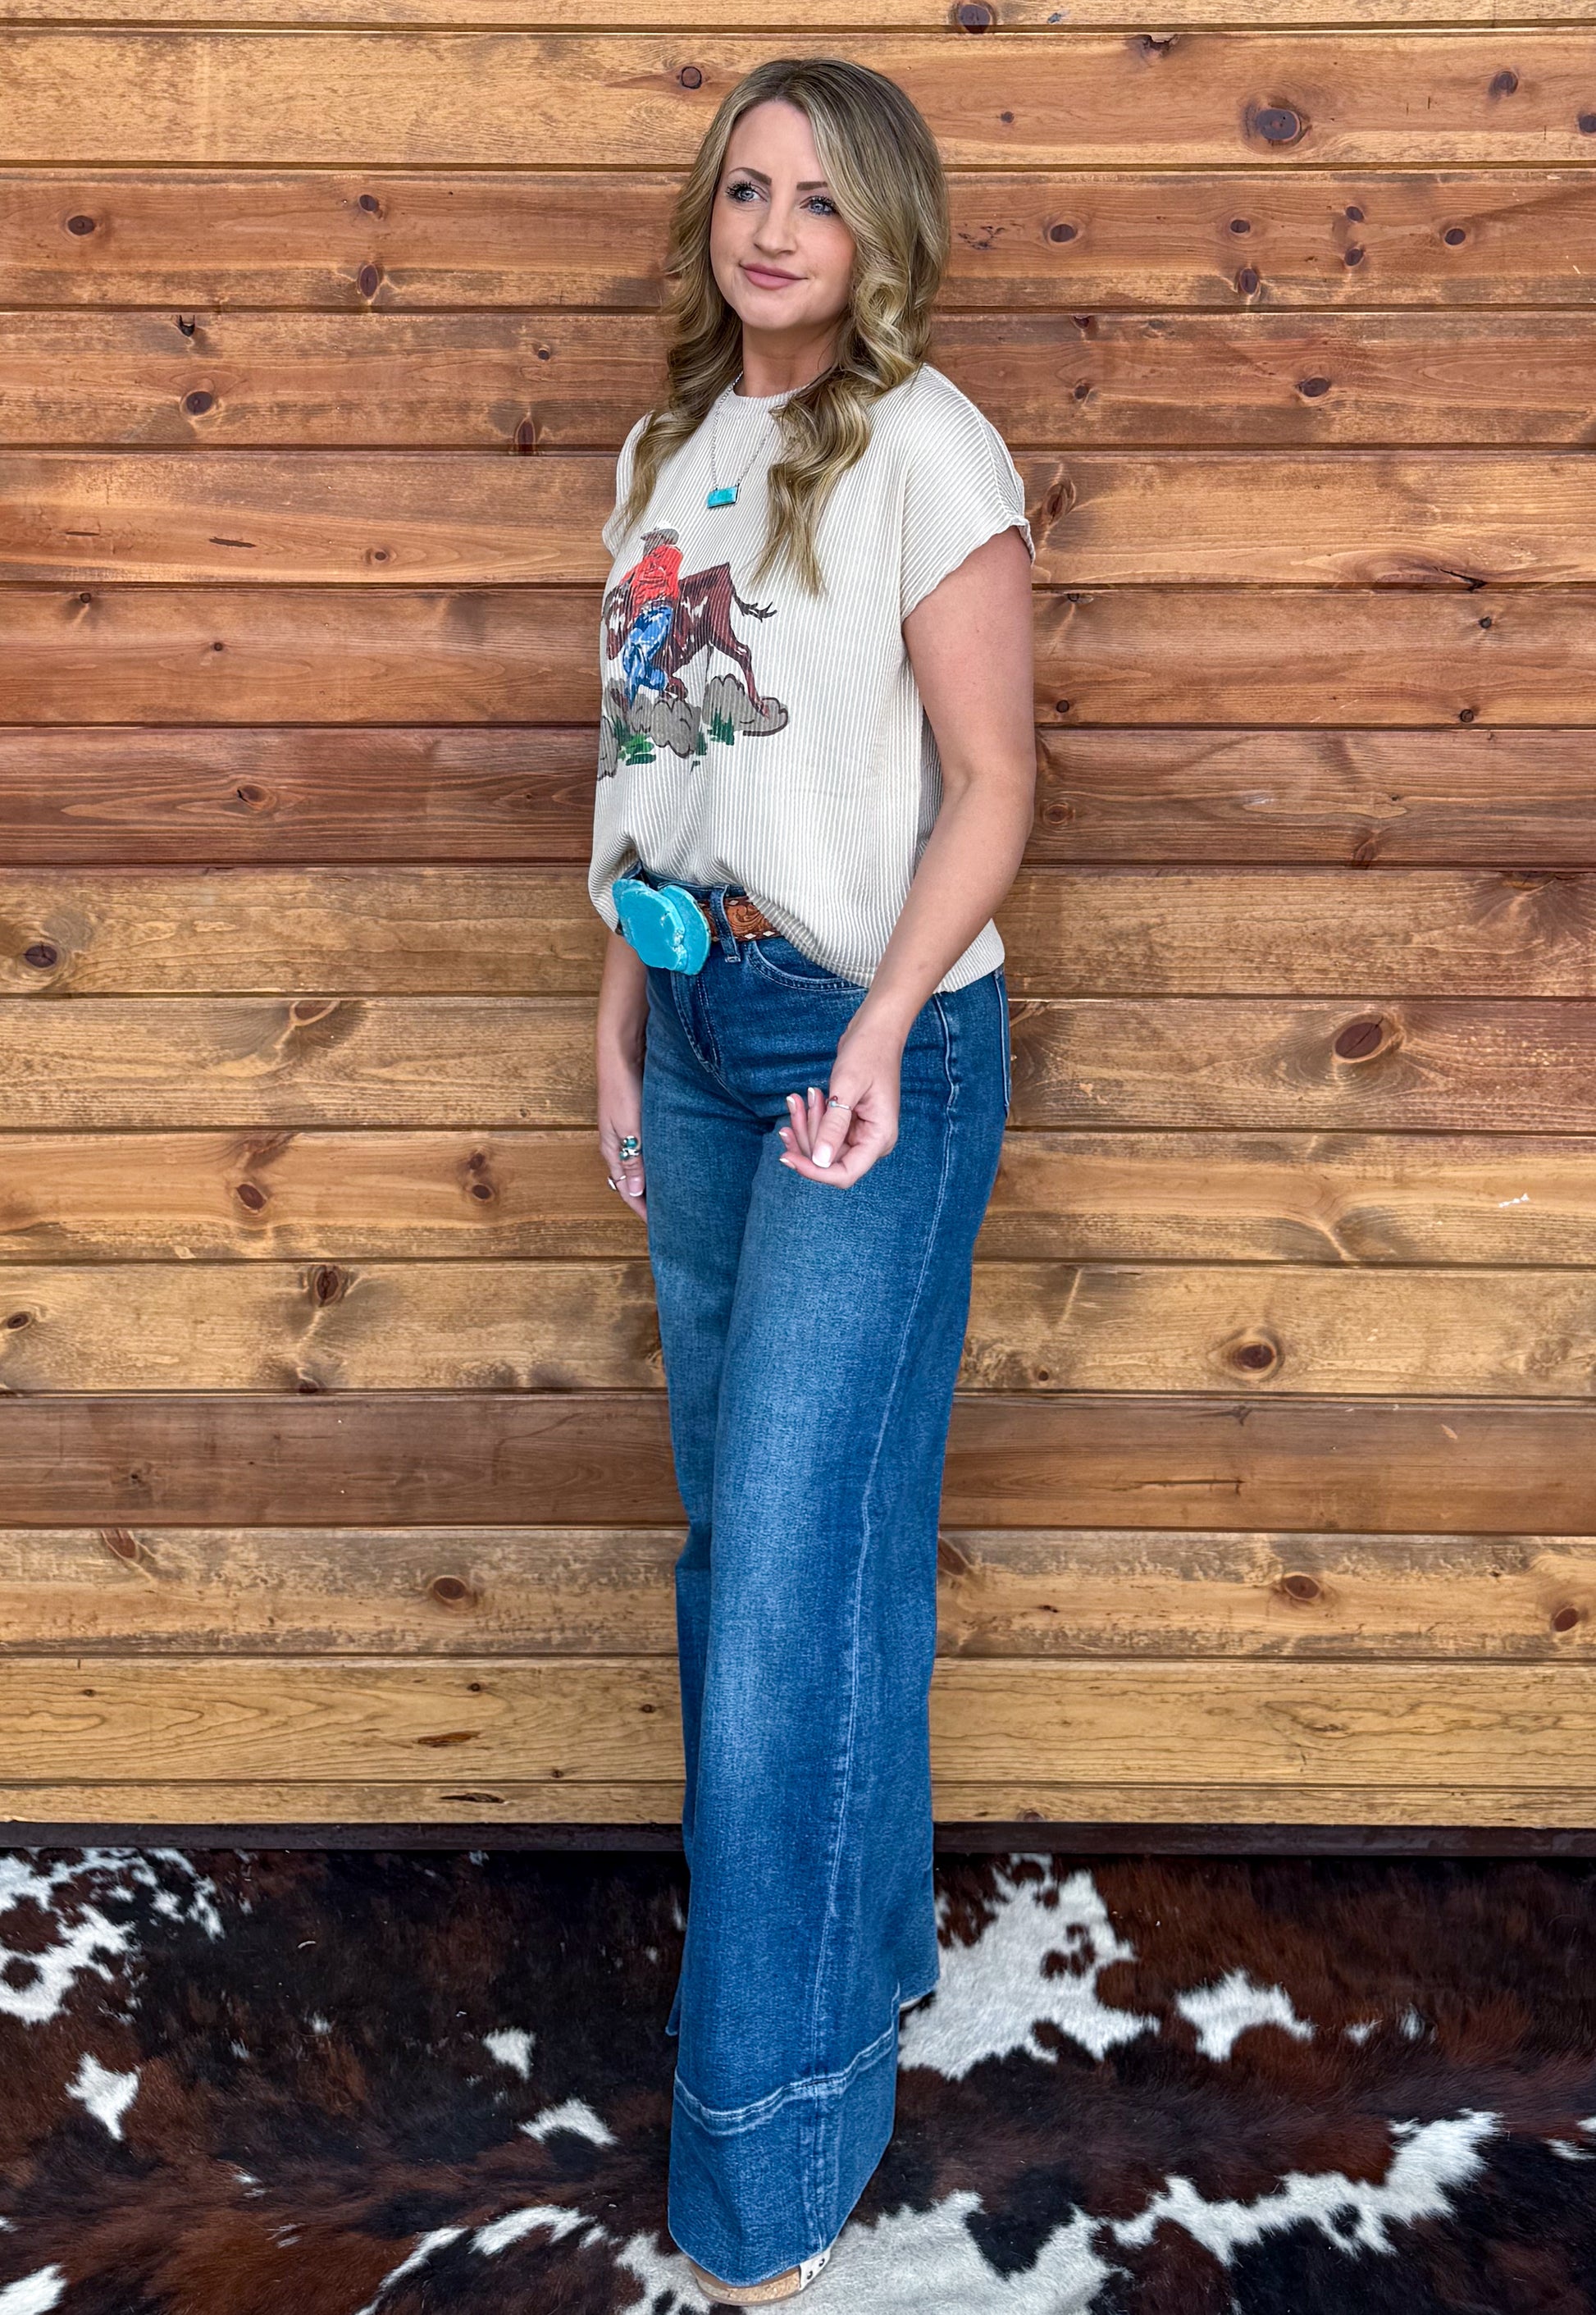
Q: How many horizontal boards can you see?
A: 15